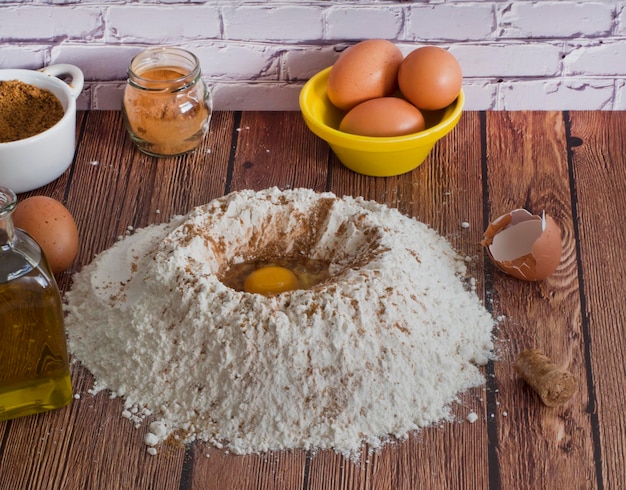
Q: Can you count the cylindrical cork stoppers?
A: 1